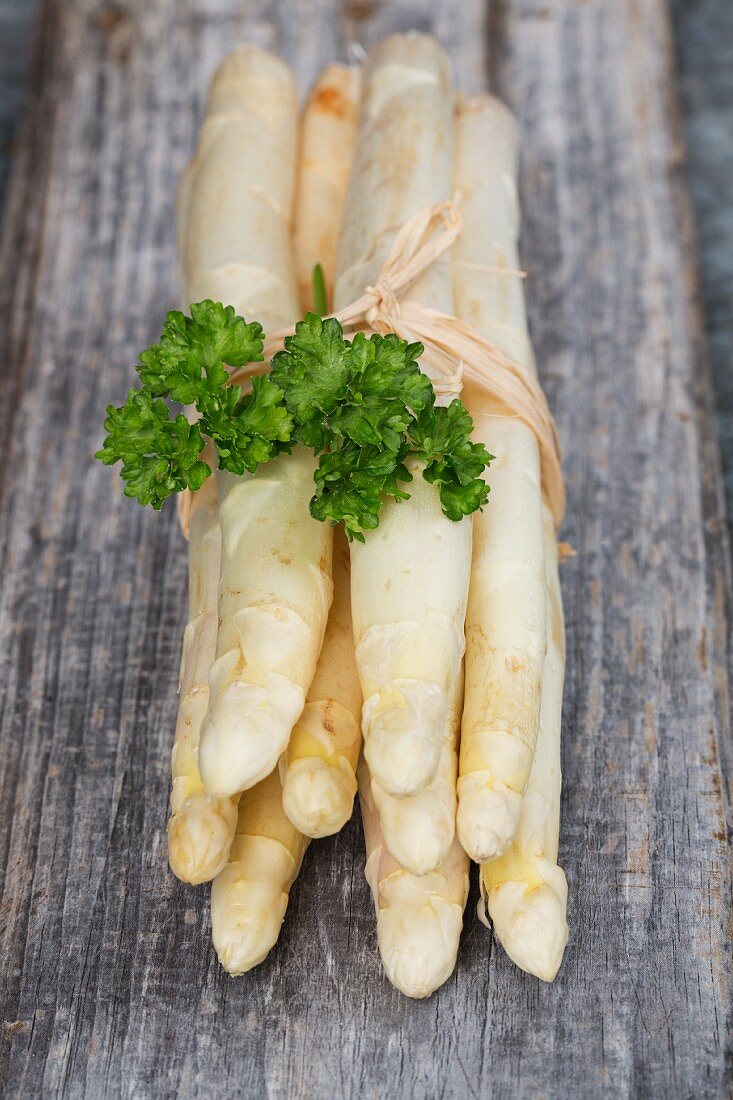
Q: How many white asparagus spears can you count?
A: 9